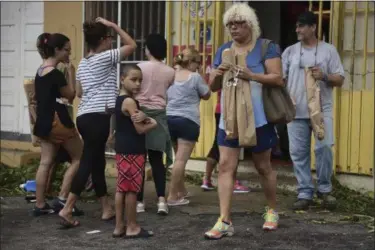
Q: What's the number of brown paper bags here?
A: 4